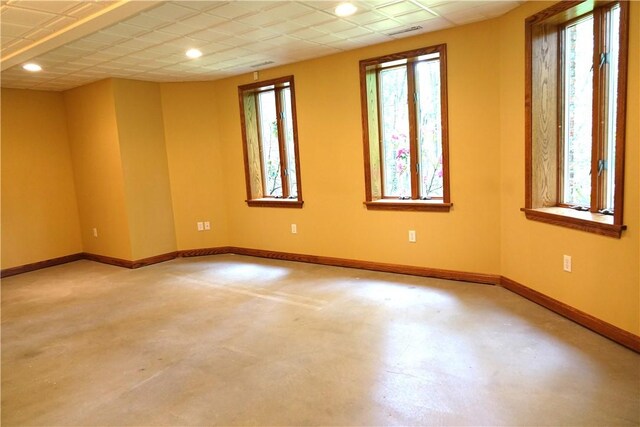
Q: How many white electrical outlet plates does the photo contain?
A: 6